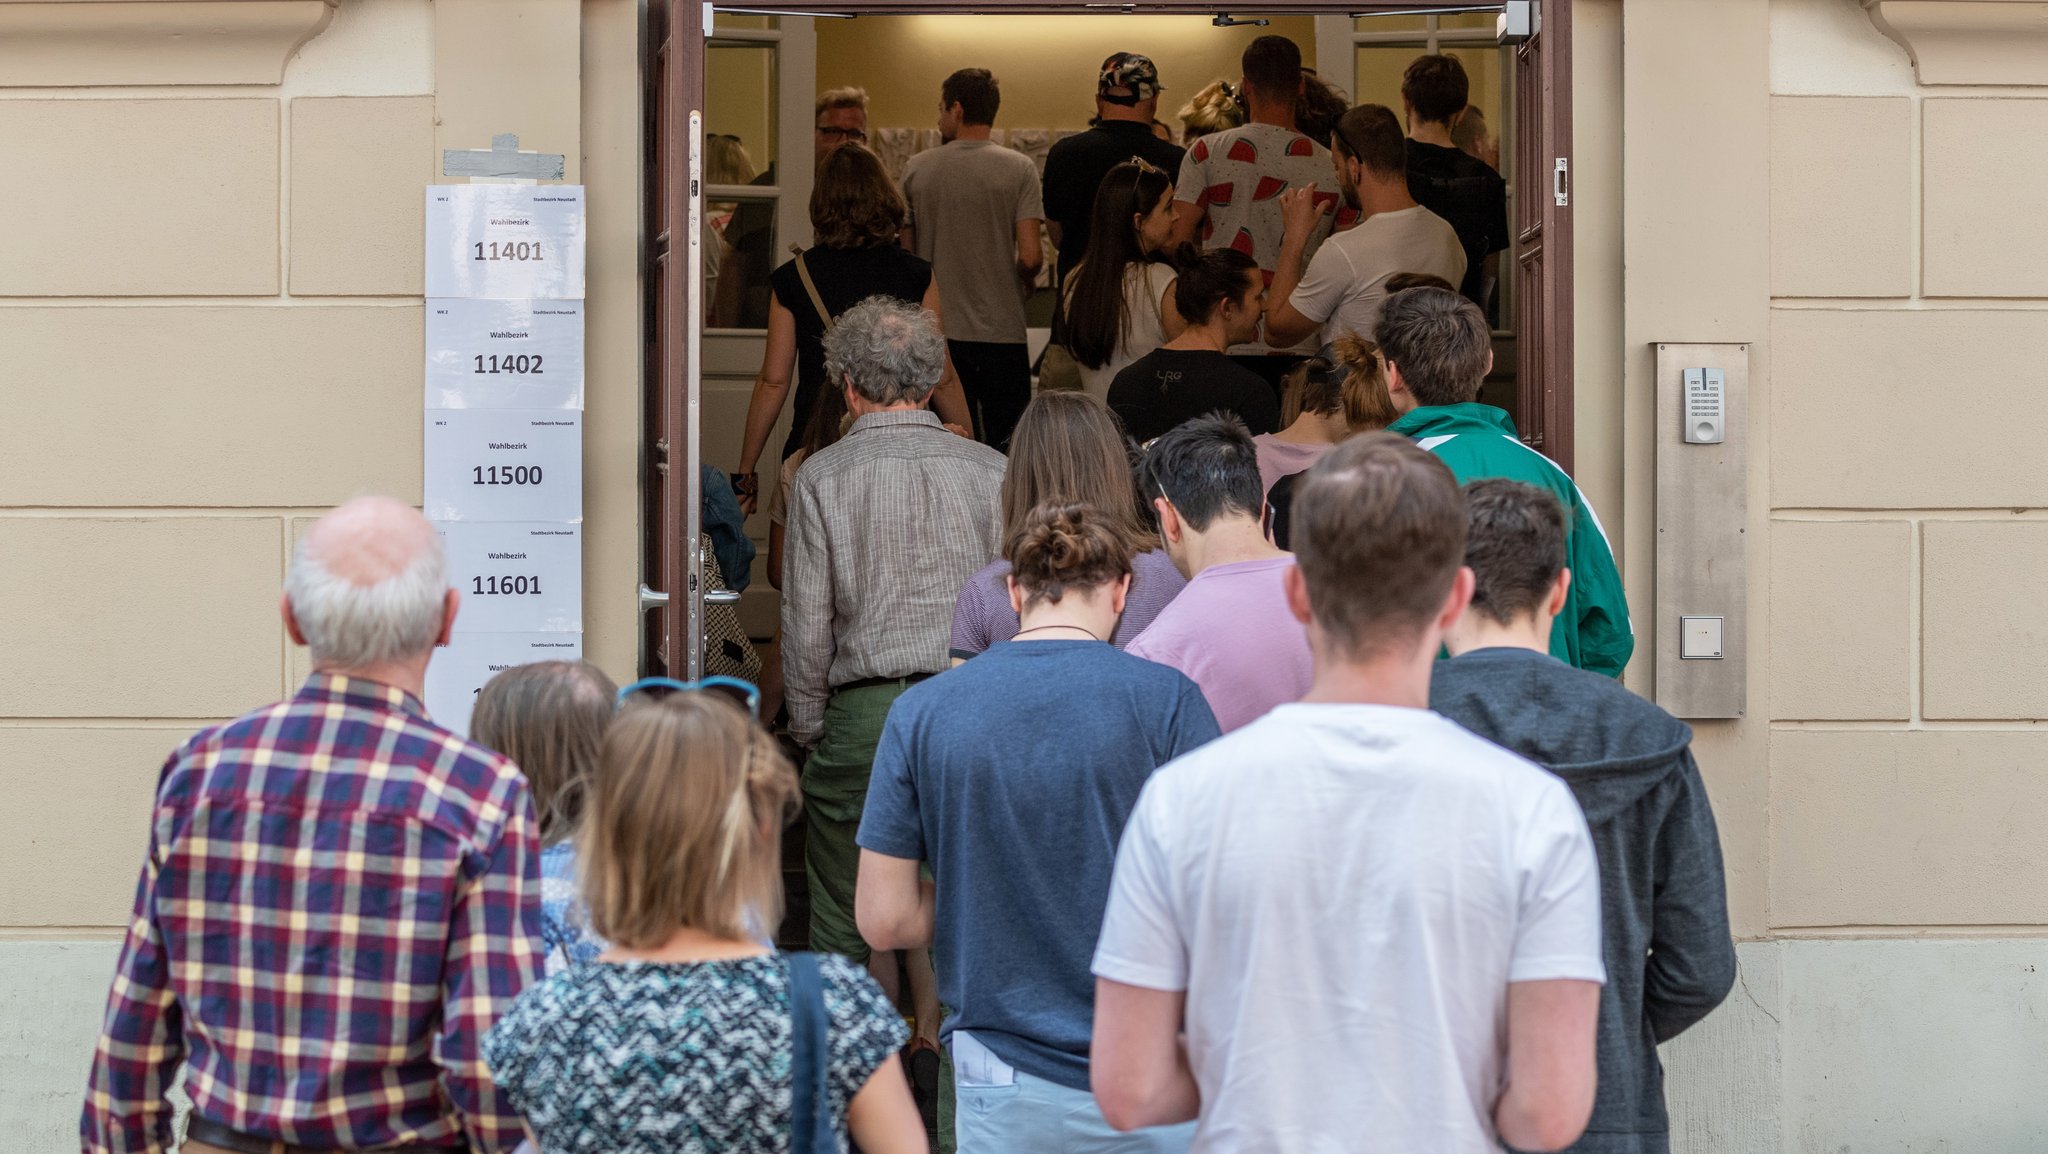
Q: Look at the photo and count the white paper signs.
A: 5